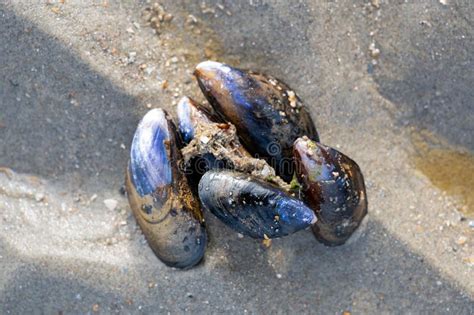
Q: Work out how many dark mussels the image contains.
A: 5